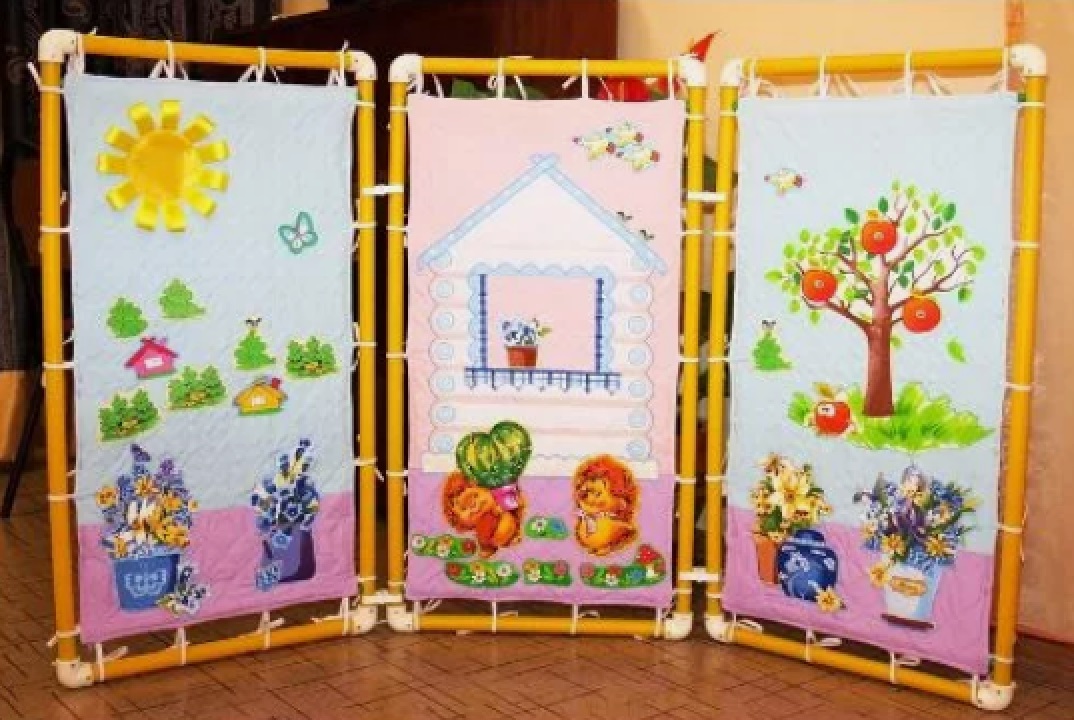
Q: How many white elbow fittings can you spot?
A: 12